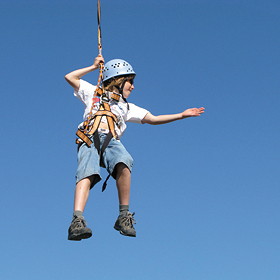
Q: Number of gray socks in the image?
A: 2